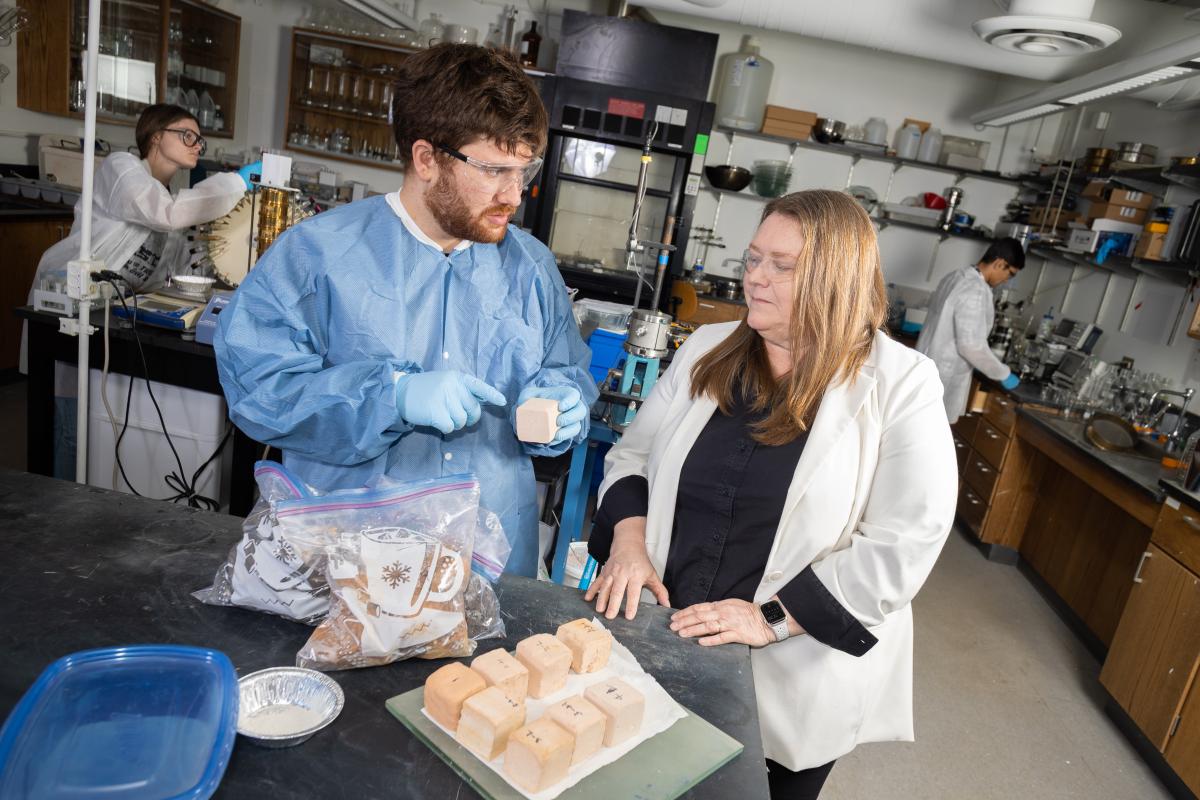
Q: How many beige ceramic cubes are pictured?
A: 9